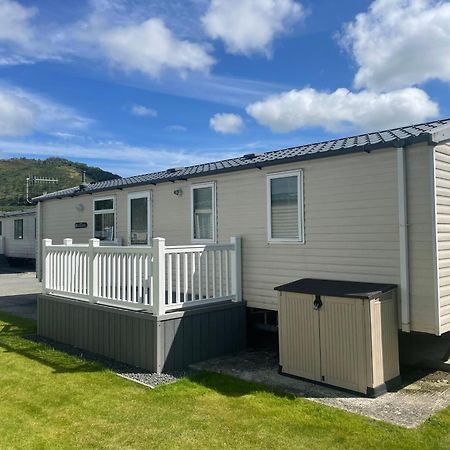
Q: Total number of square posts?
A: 5